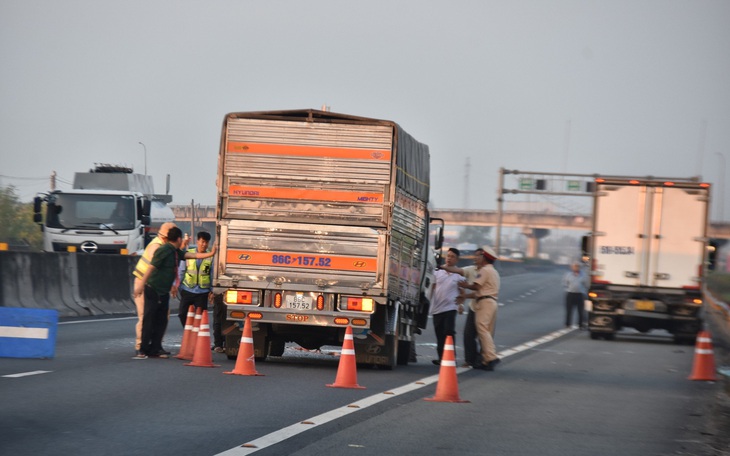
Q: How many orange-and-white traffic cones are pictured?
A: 7